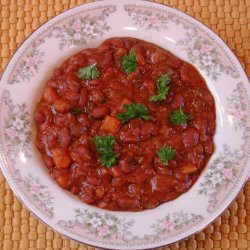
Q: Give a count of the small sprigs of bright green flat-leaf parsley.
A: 7